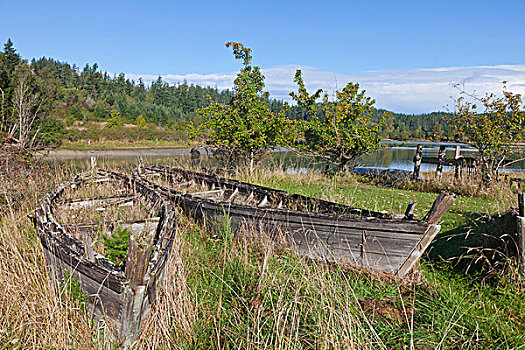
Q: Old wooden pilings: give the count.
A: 3